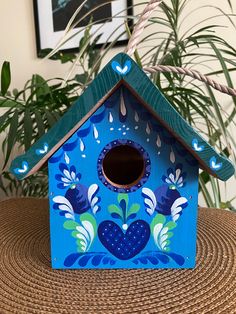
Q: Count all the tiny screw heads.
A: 4